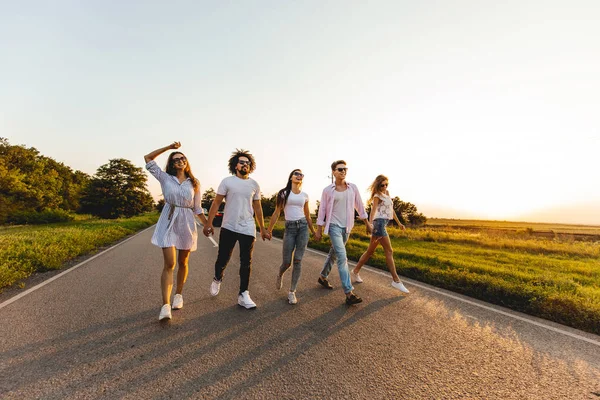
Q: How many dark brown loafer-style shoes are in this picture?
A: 2